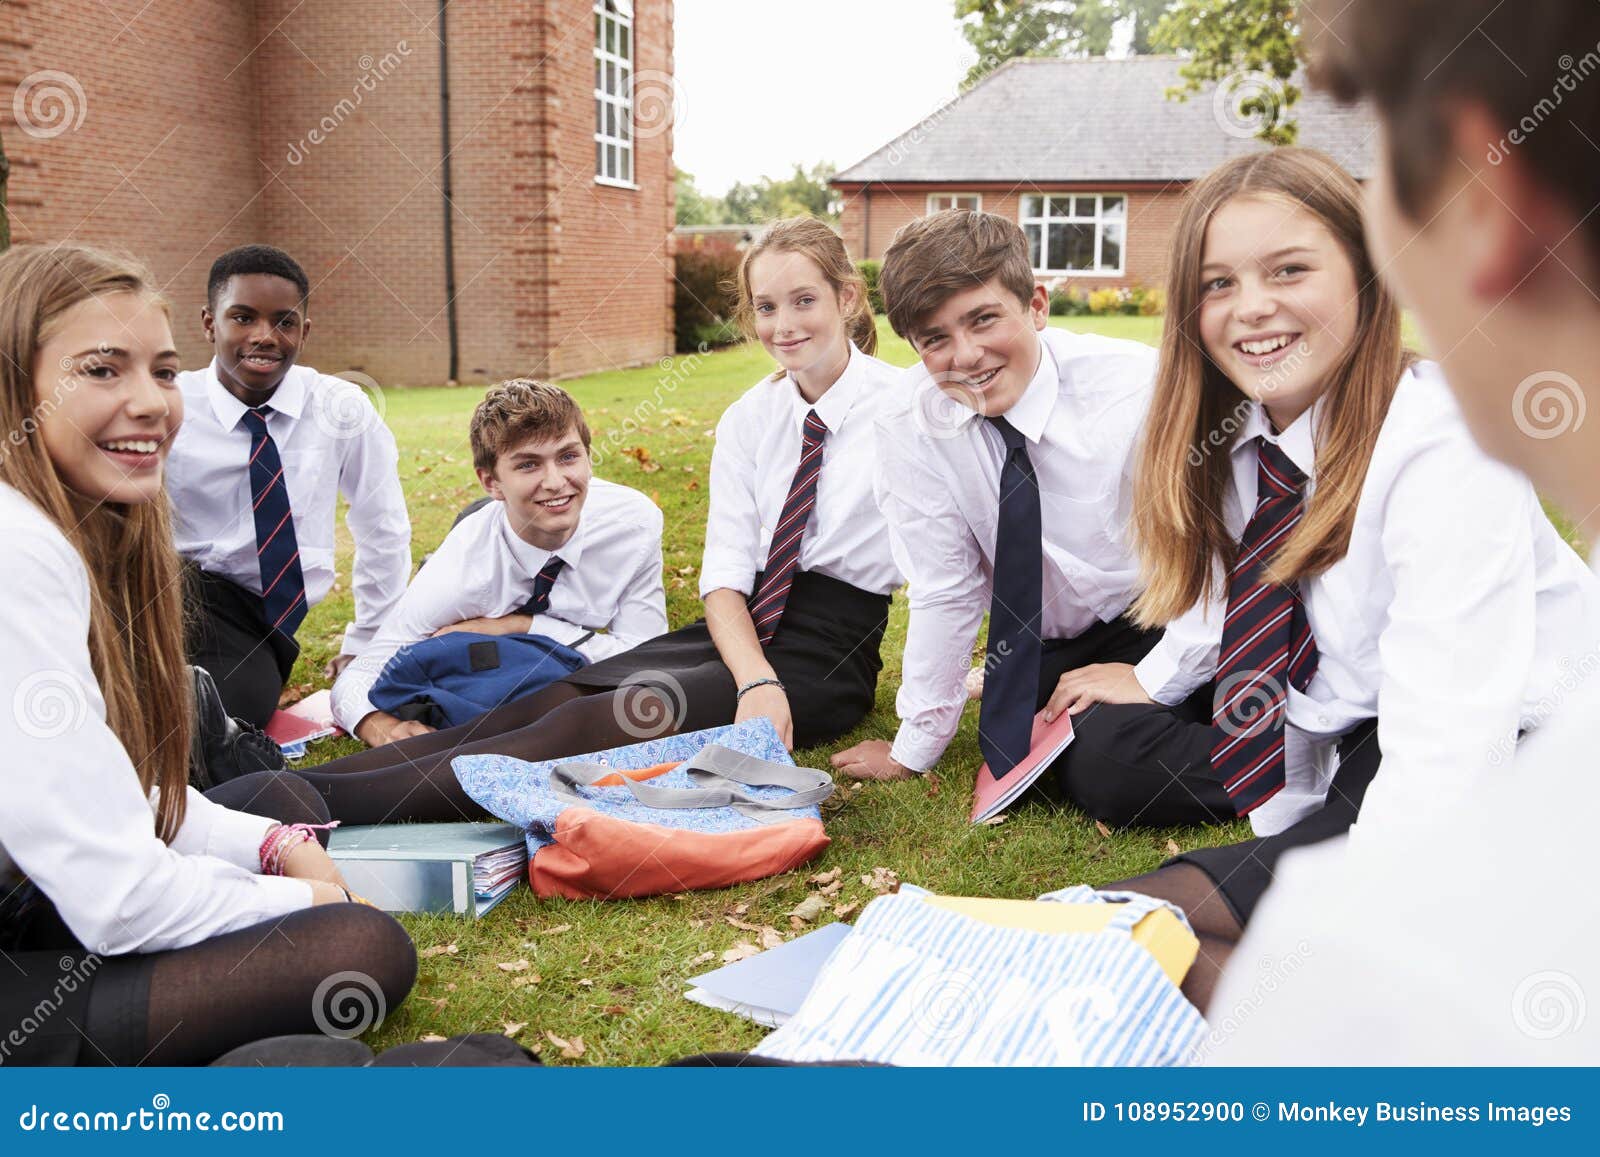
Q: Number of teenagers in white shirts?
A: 7